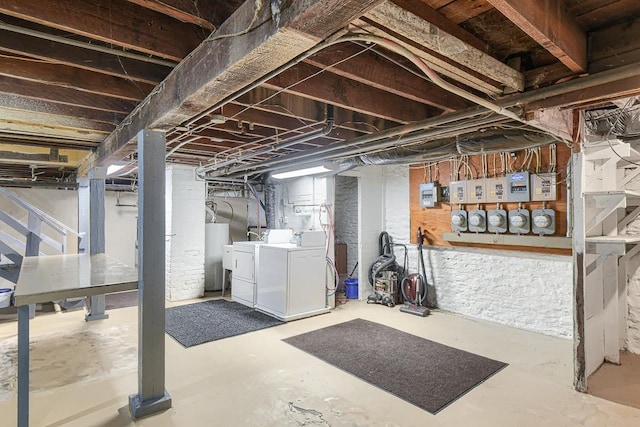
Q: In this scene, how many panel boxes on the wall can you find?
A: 6